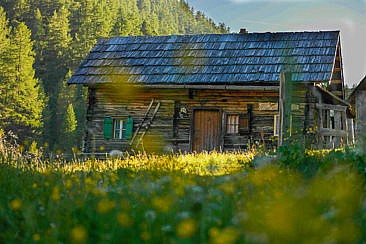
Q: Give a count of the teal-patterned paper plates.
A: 0